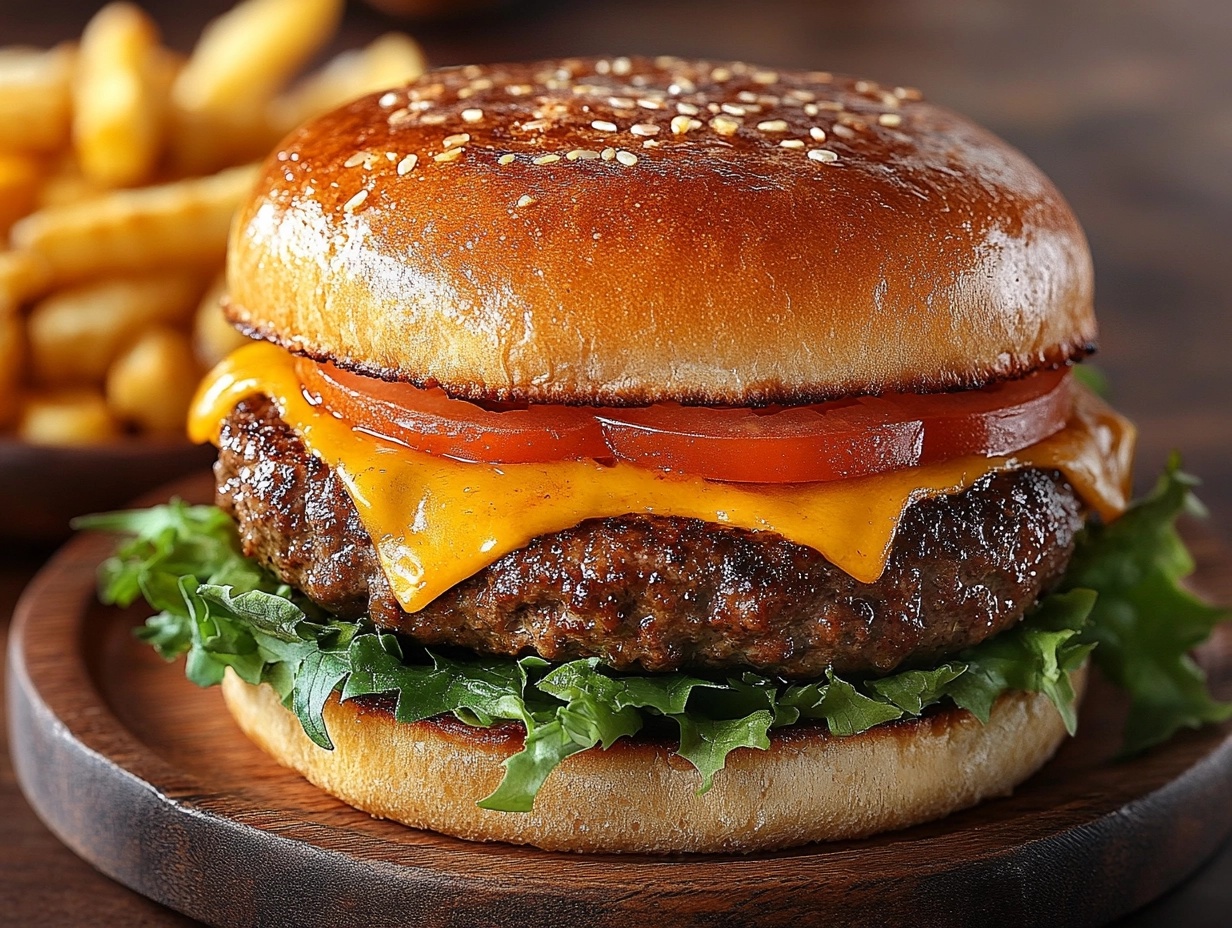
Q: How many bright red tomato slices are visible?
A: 3